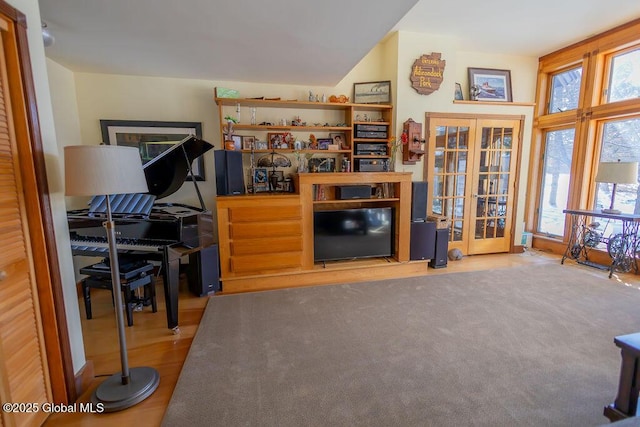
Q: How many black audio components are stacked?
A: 5